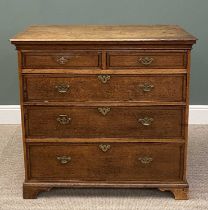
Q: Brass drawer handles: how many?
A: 8